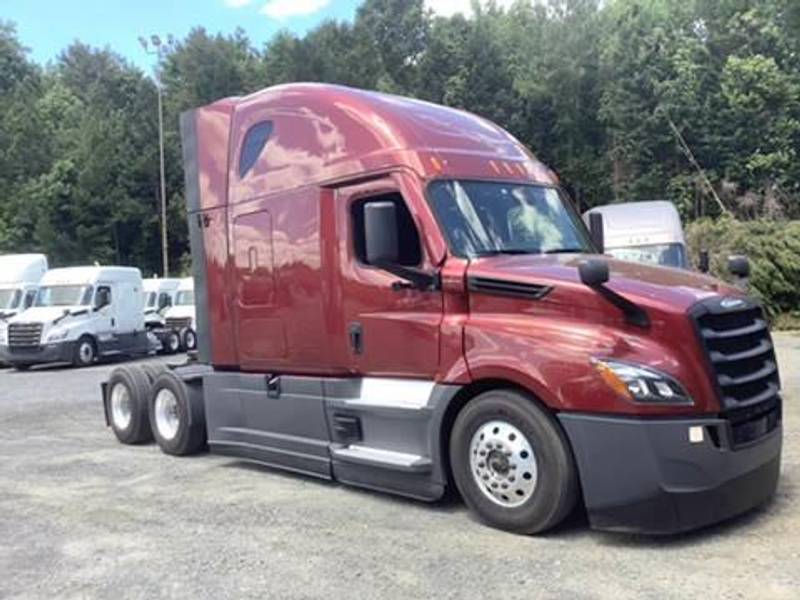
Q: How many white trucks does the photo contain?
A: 5